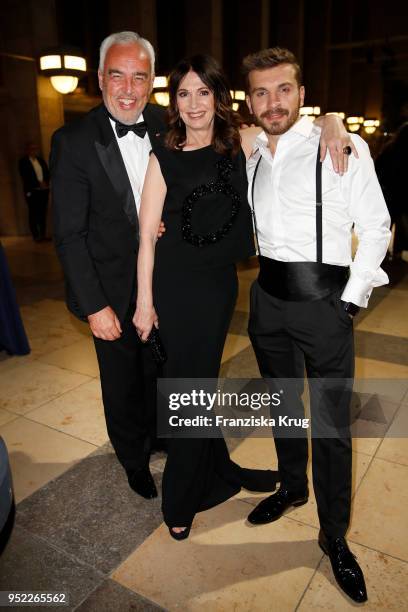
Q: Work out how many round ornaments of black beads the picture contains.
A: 1